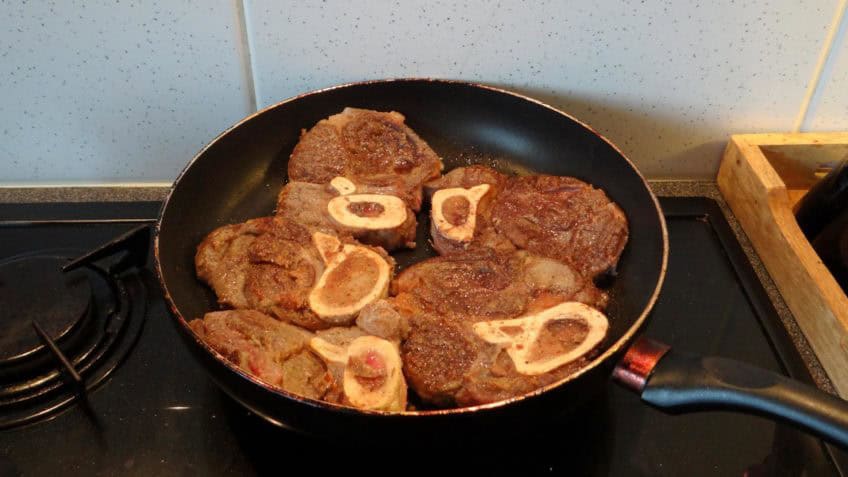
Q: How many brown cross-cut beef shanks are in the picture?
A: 5